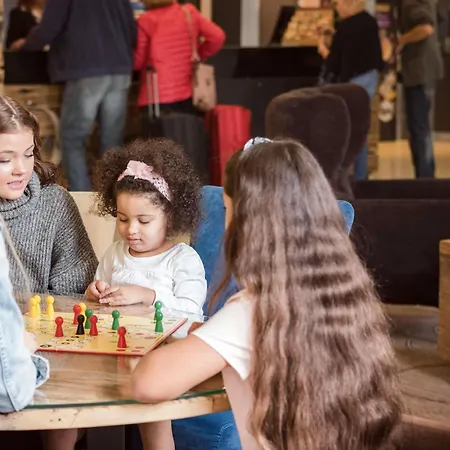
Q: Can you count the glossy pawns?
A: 13